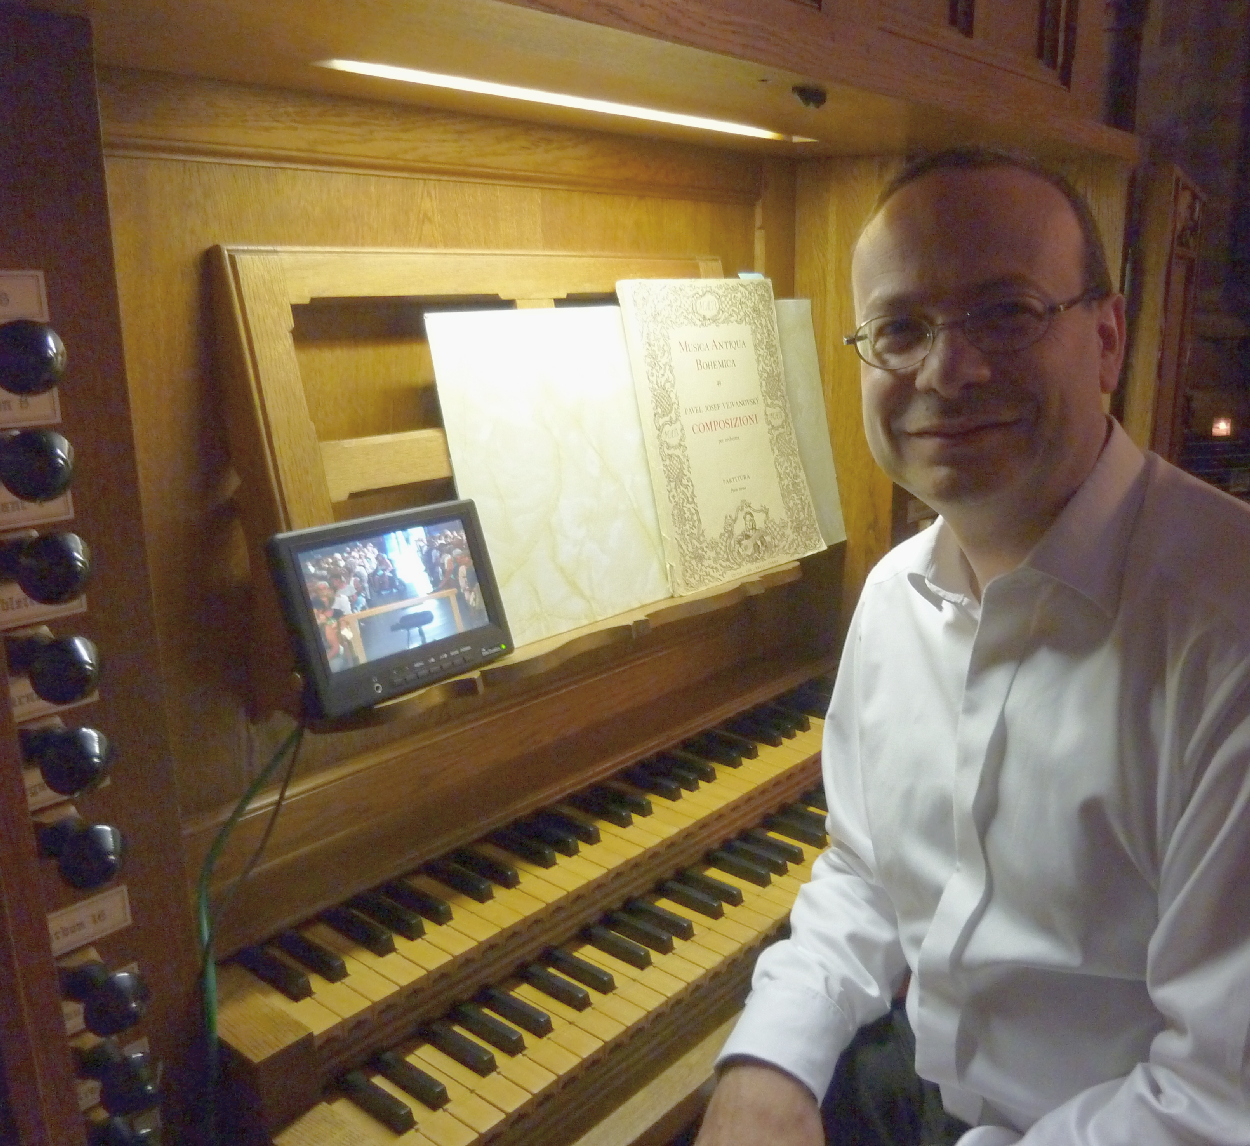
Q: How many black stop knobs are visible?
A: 9